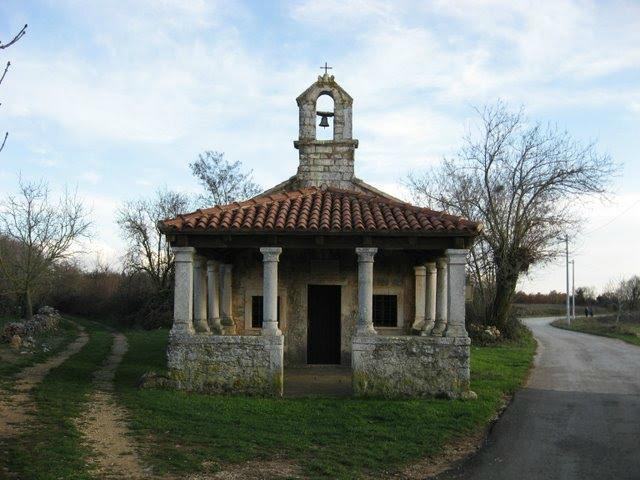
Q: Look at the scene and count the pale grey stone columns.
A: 10